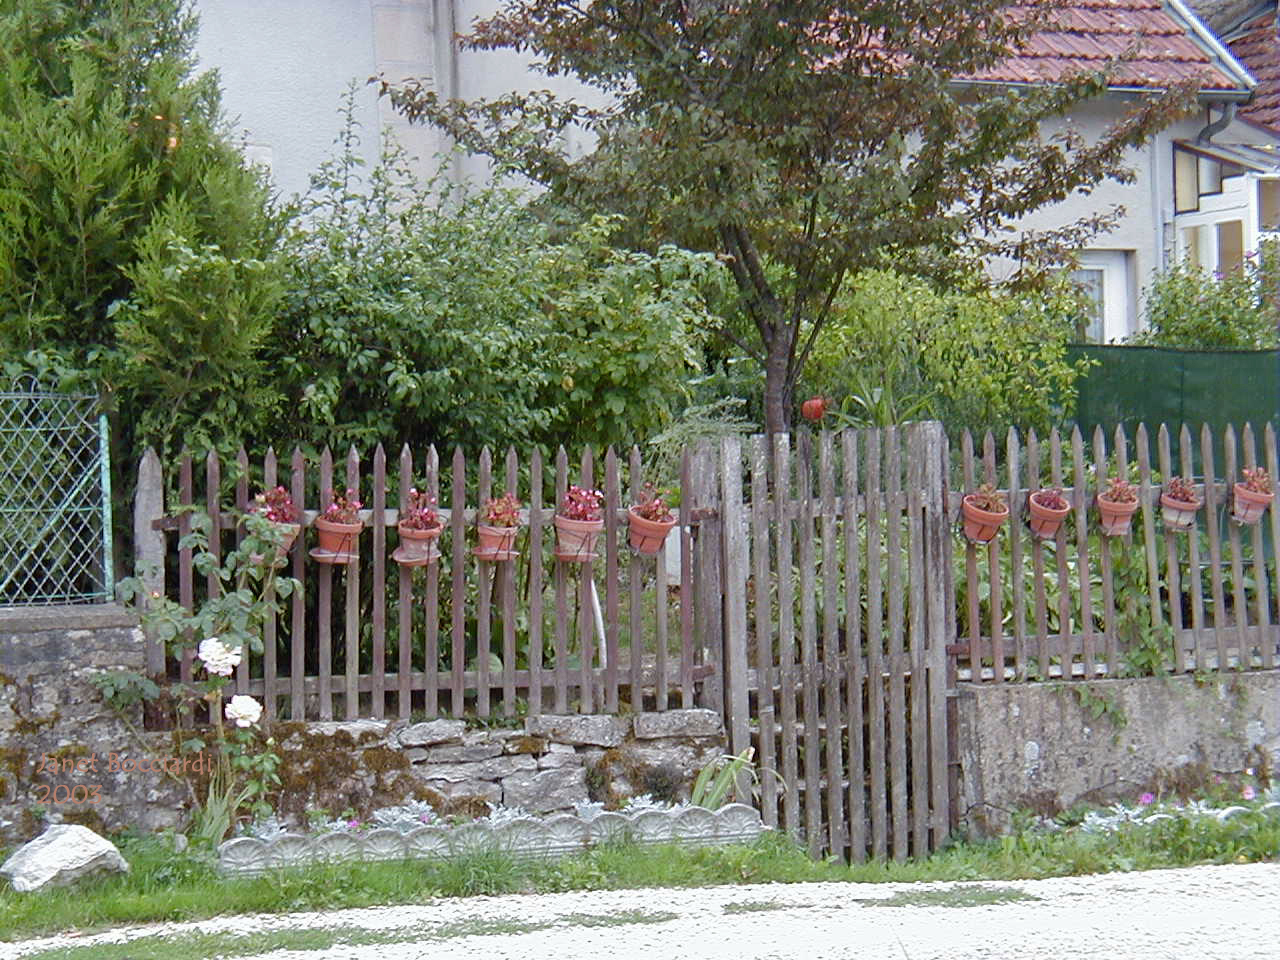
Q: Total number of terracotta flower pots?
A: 11